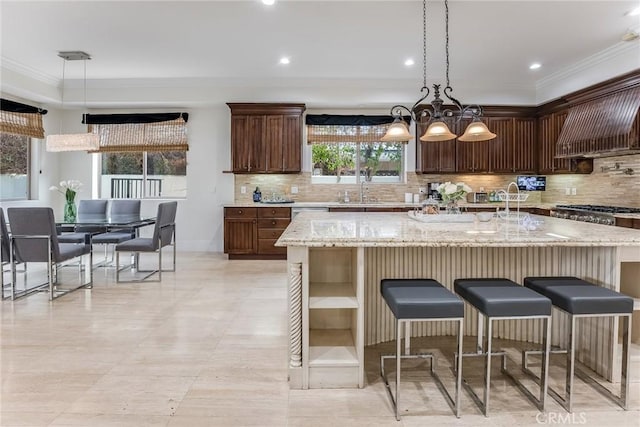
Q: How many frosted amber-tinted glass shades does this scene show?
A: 3